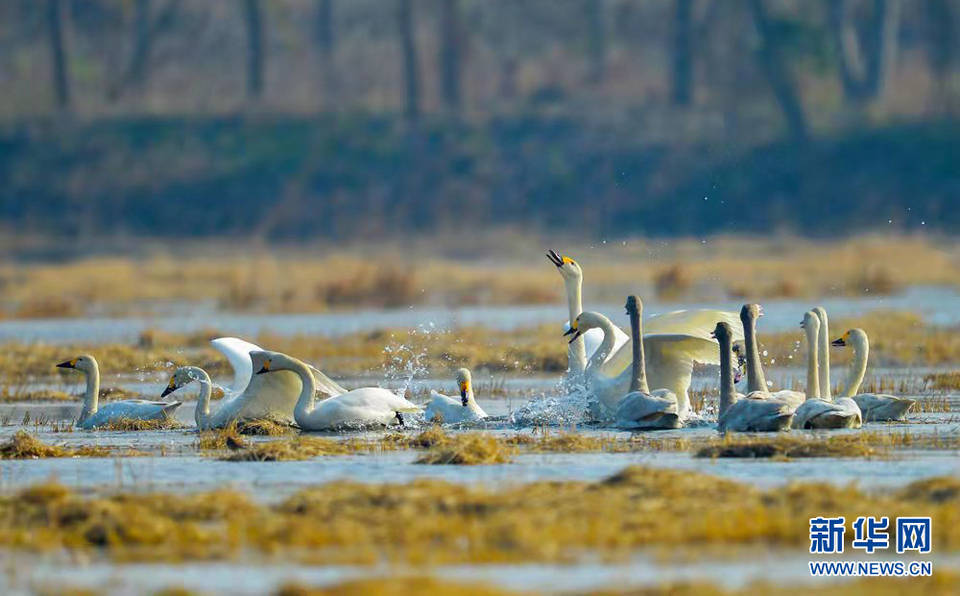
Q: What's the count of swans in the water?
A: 12